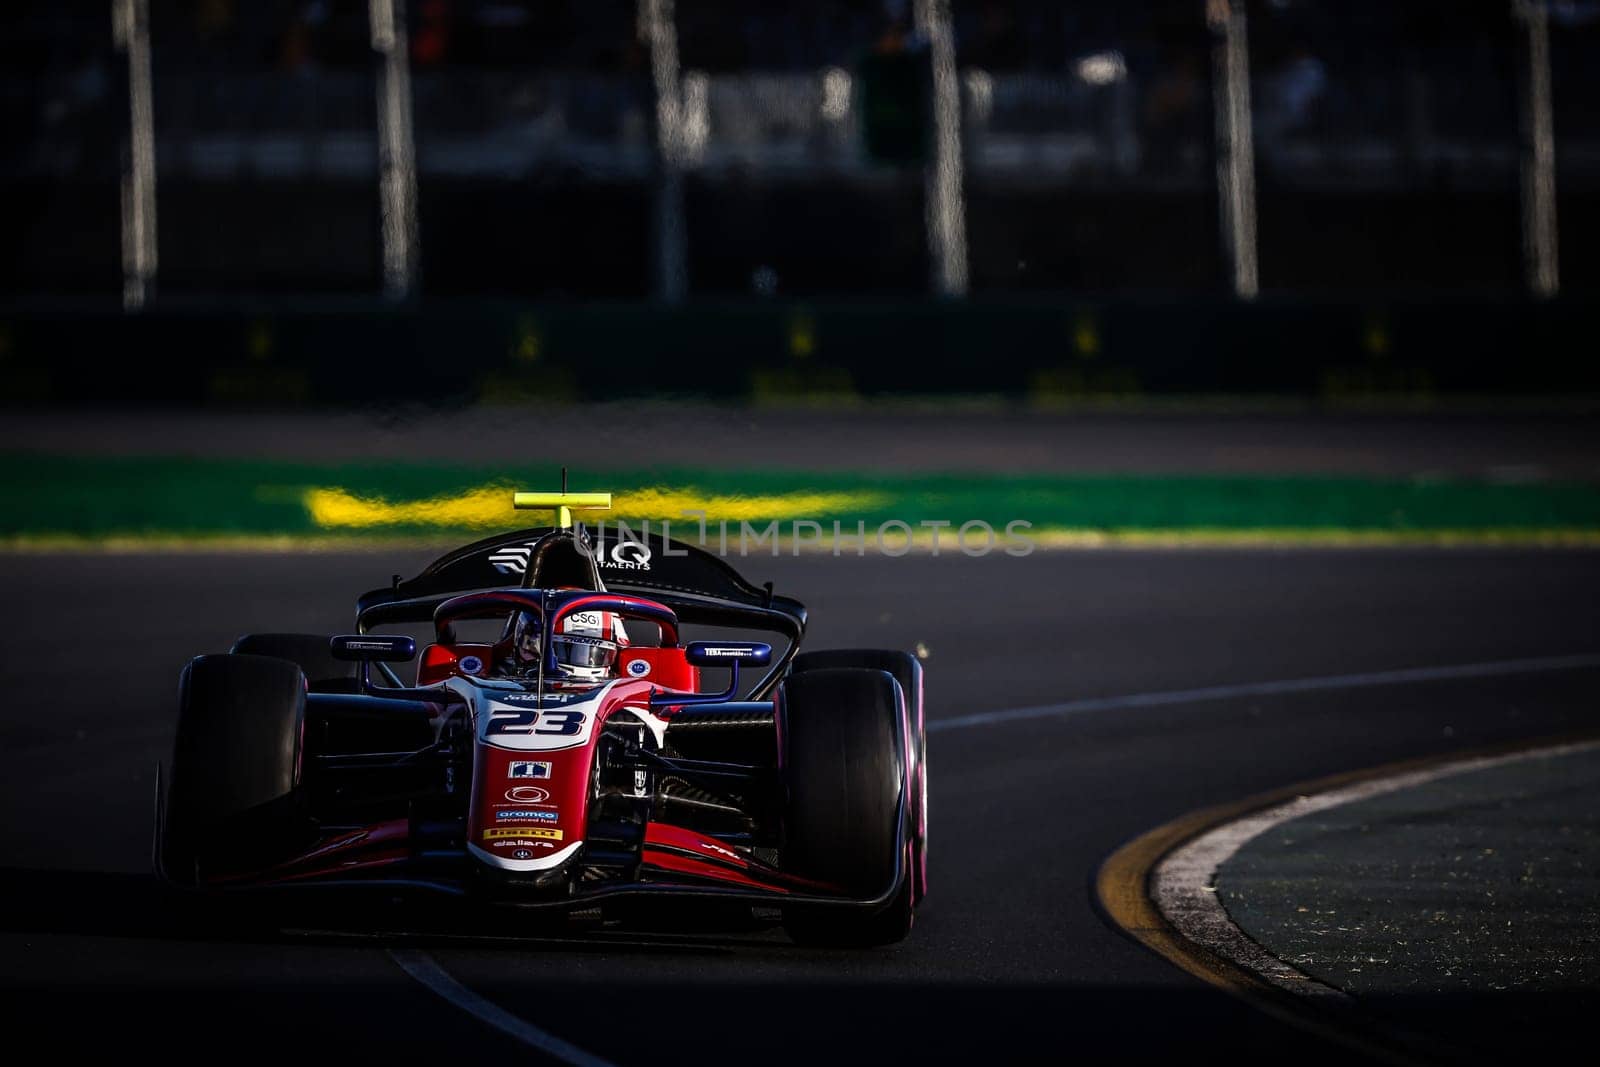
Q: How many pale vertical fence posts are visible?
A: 6